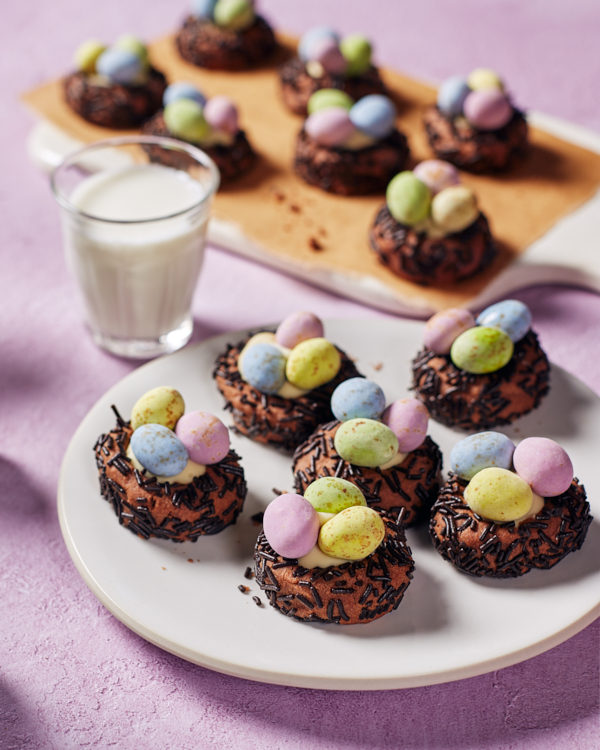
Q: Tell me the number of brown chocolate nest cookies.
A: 13